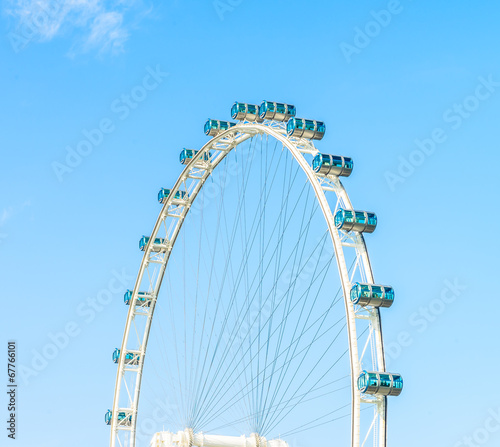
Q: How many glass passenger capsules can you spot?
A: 14